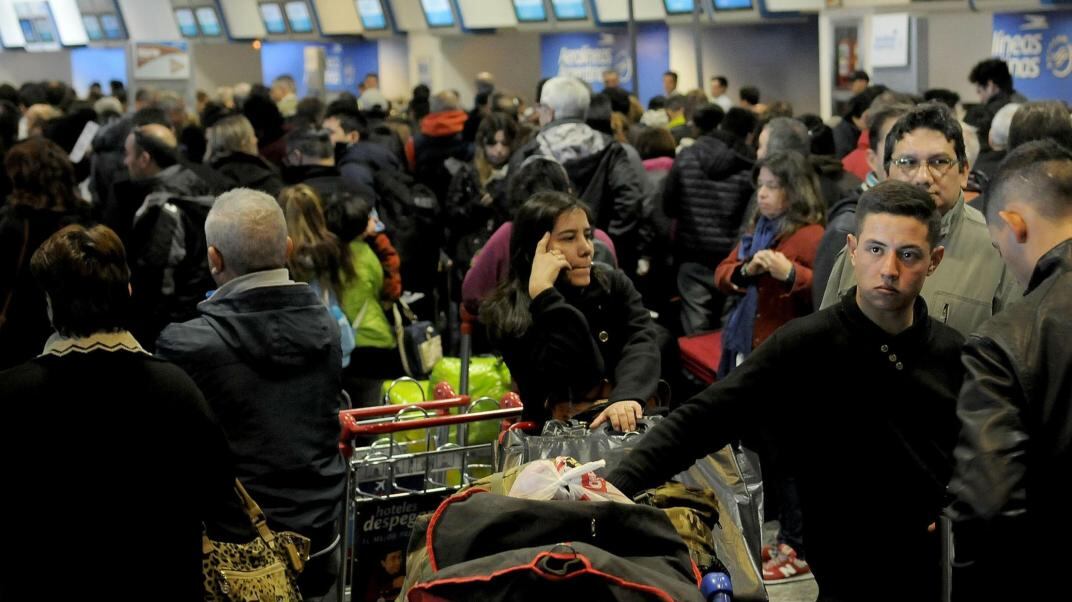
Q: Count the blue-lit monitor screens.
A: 14